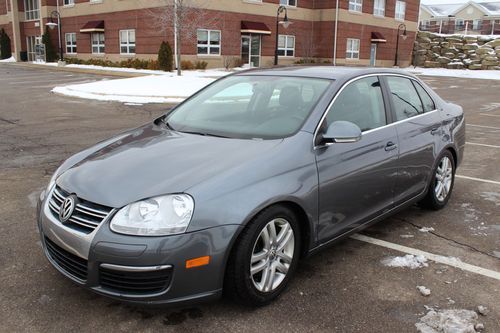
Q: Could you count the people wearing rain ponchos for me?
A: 0